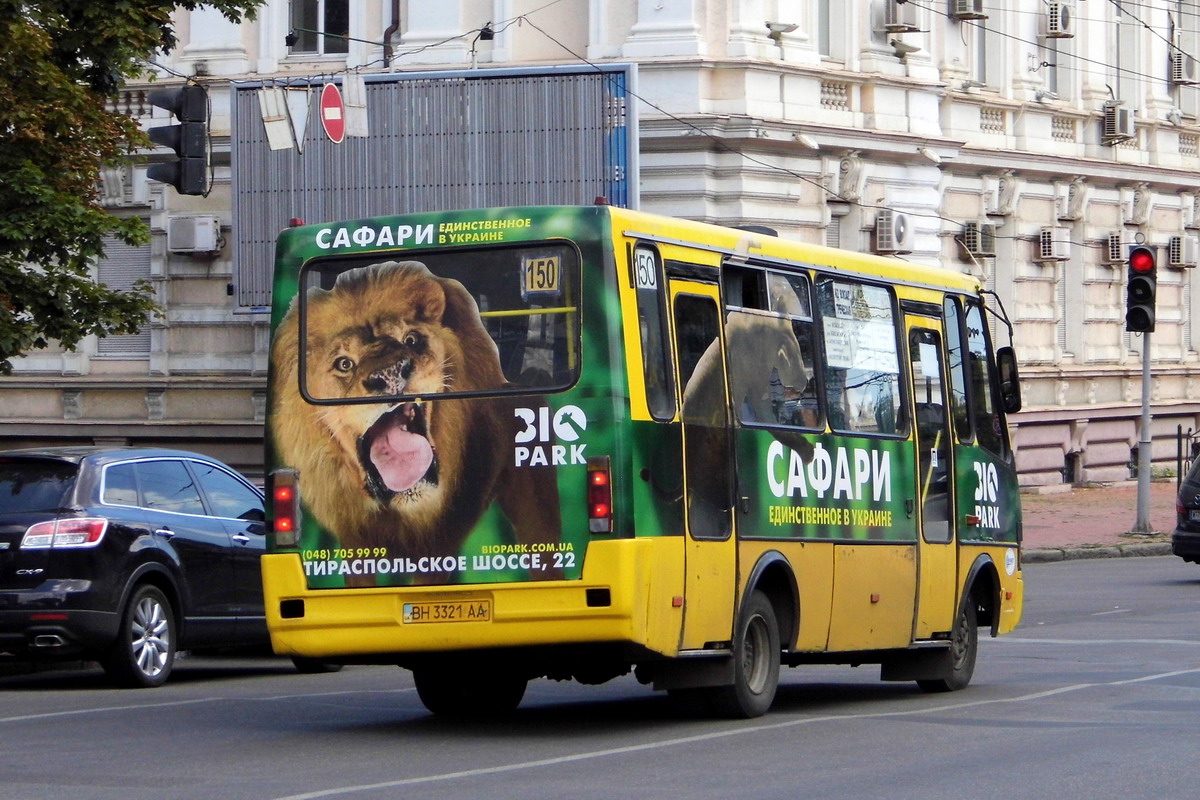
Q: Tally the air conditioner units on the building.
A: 11